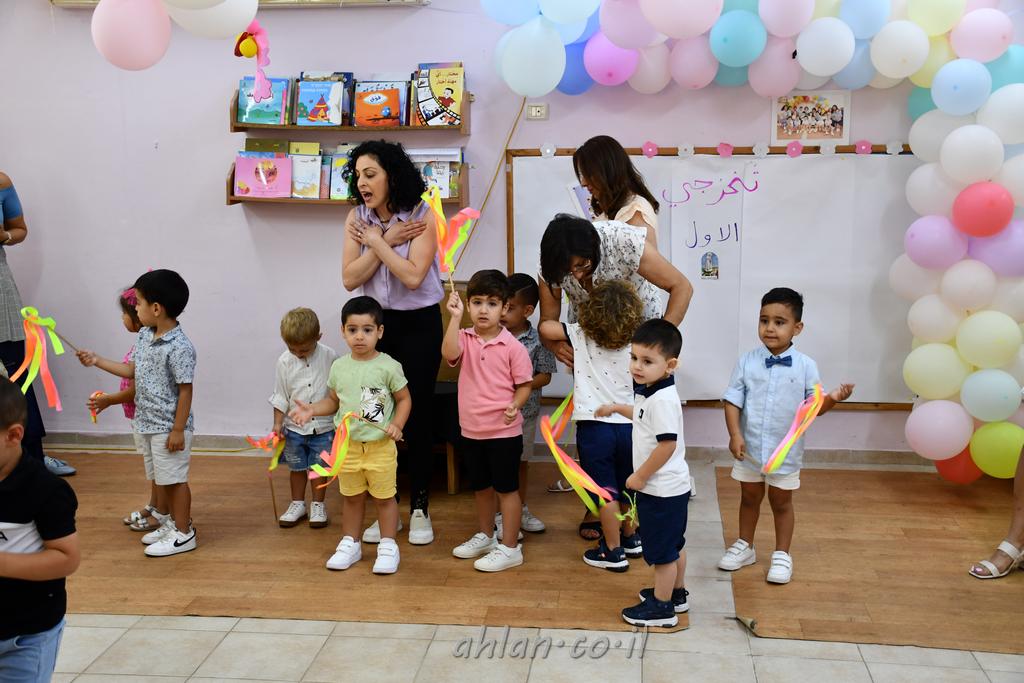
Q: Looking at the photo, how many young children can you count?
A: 10